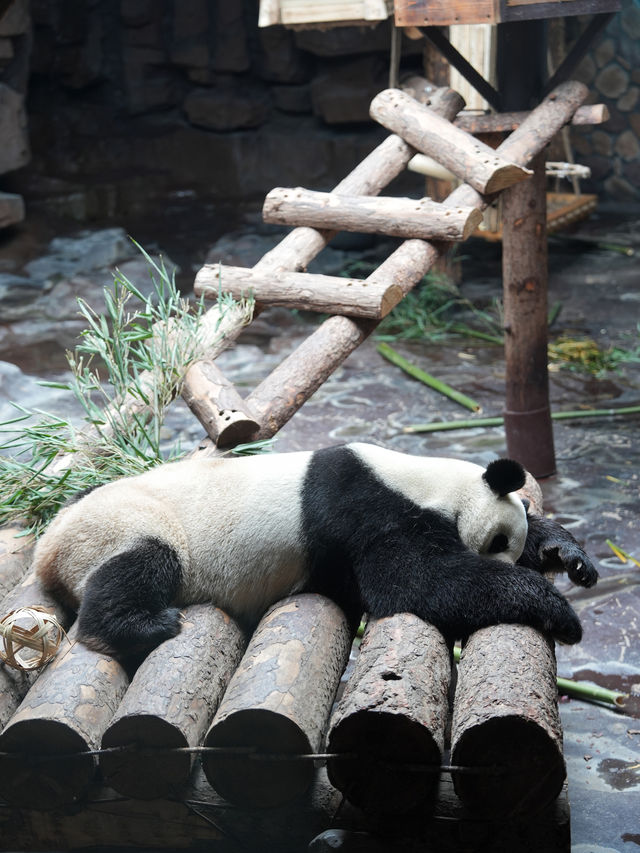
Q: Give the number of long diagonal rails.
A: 2